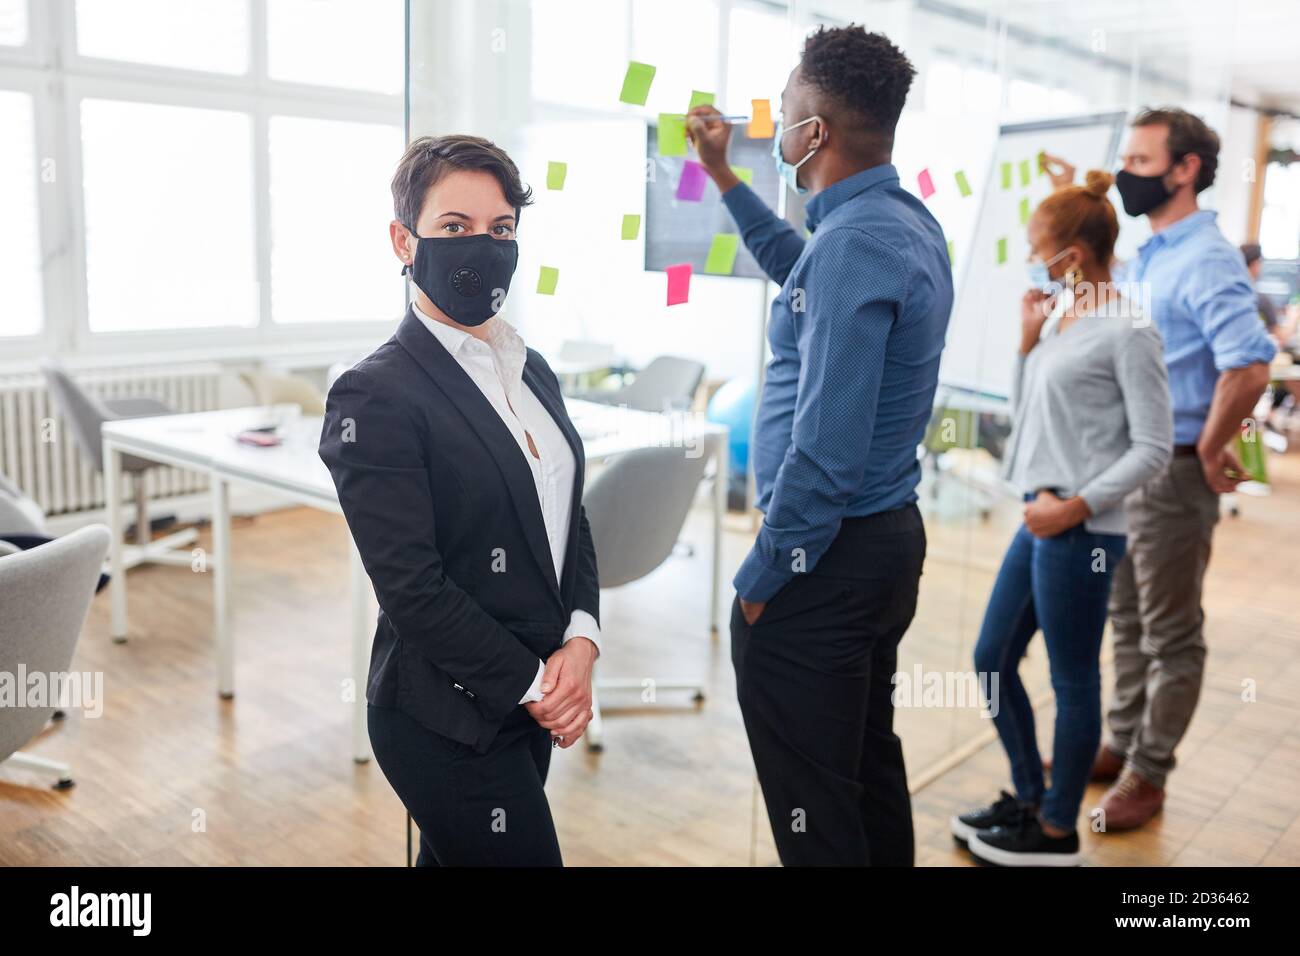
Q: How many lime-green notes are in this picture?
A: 15